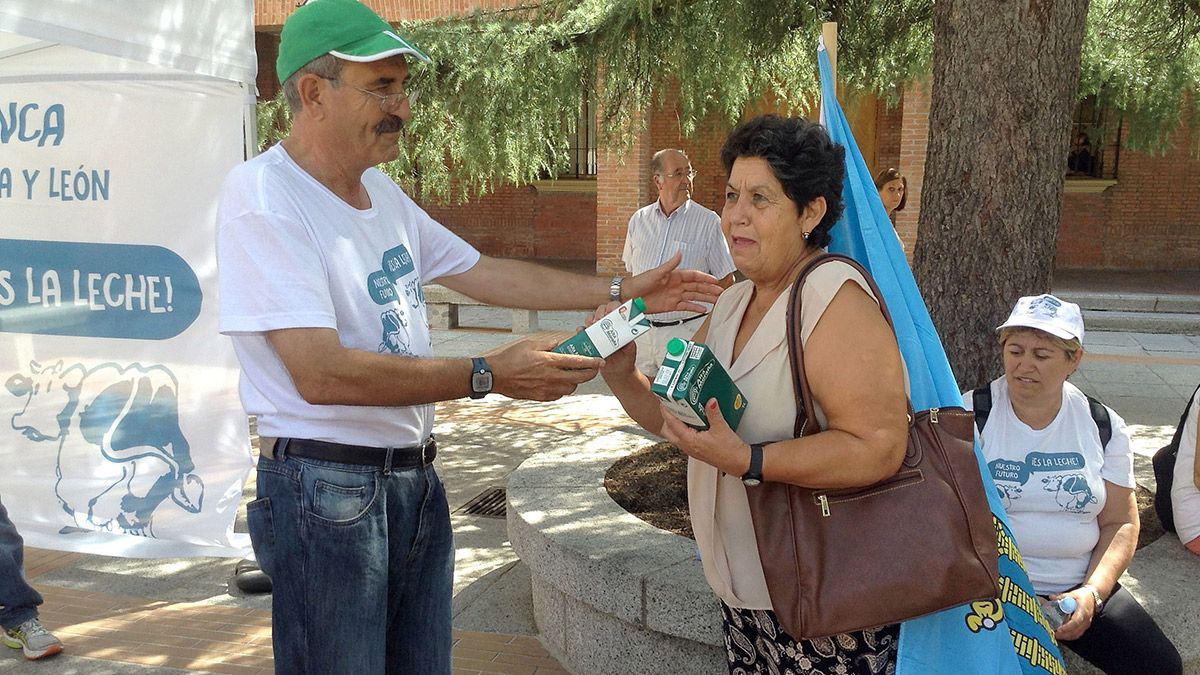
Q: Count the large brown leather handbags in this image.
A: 1